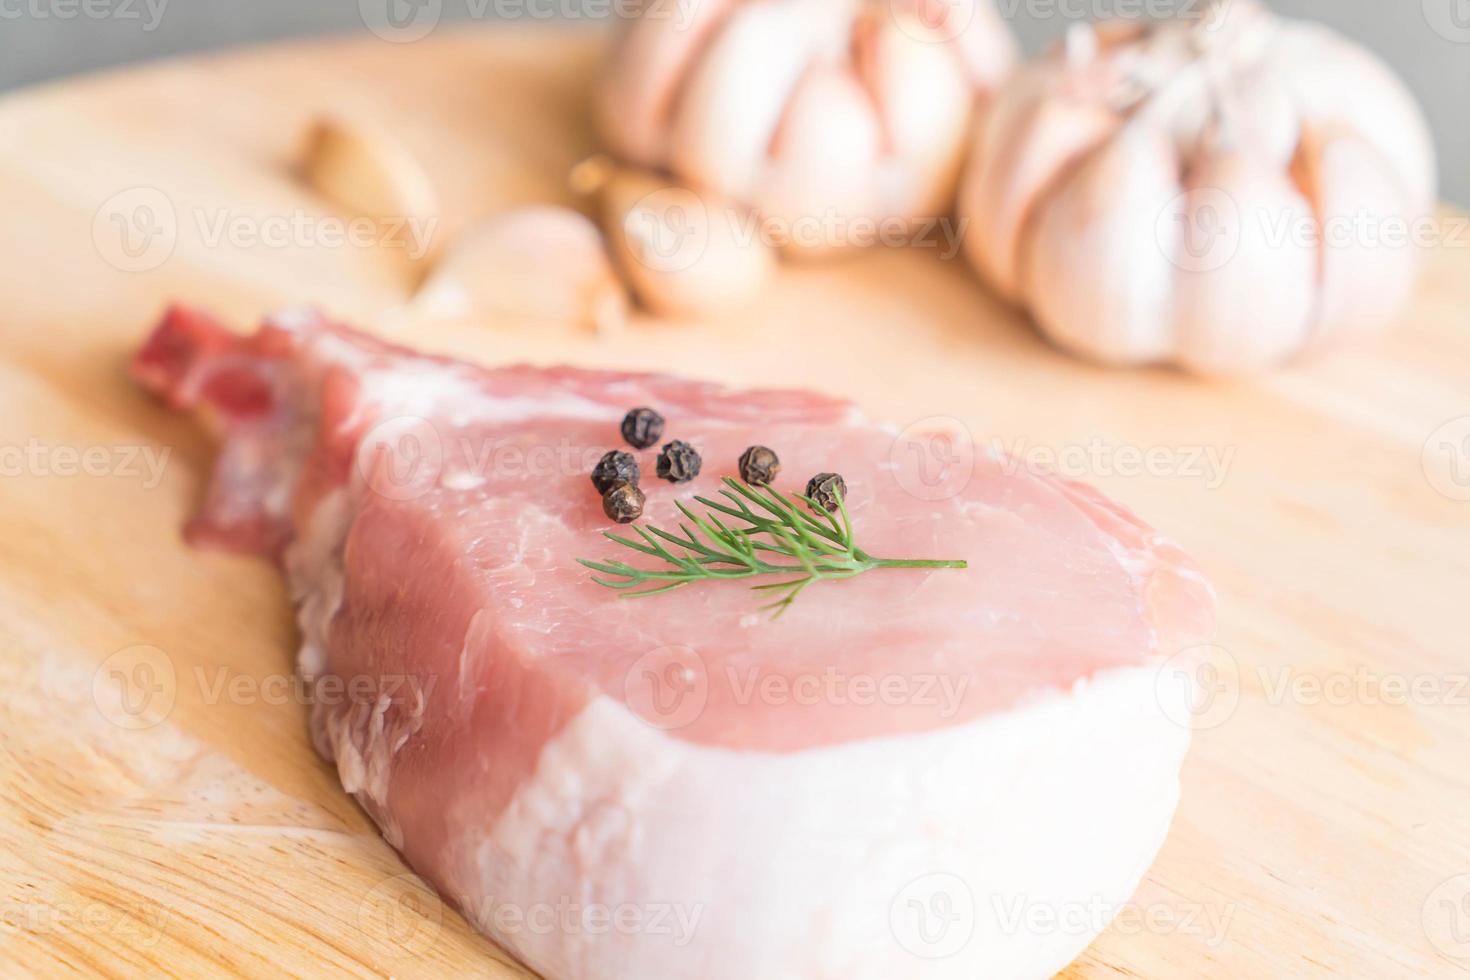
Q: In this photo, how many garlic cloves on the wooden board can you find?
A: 3